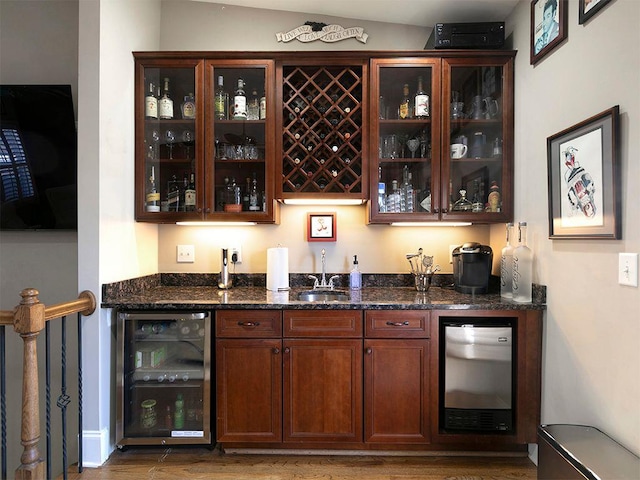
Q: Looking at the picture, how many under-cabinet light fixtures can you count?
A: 3